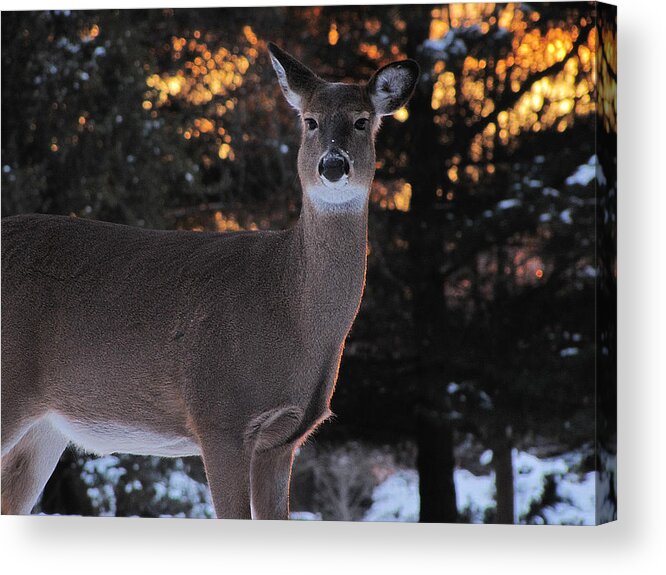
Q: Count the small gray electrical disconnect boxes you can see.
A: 0